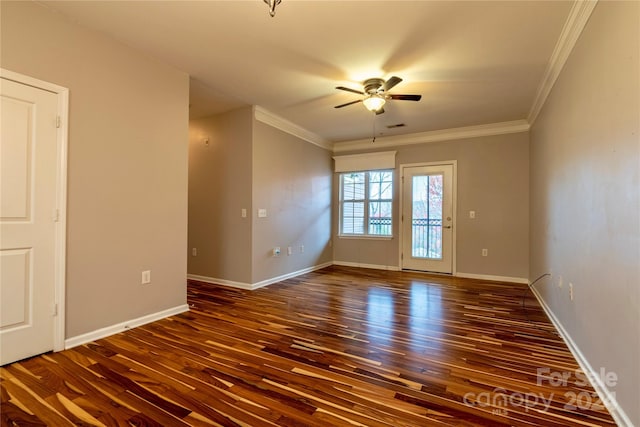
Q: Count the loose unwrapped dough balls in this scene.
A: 0